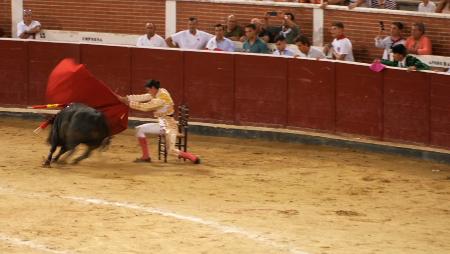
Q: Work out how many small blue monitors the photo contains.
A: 0